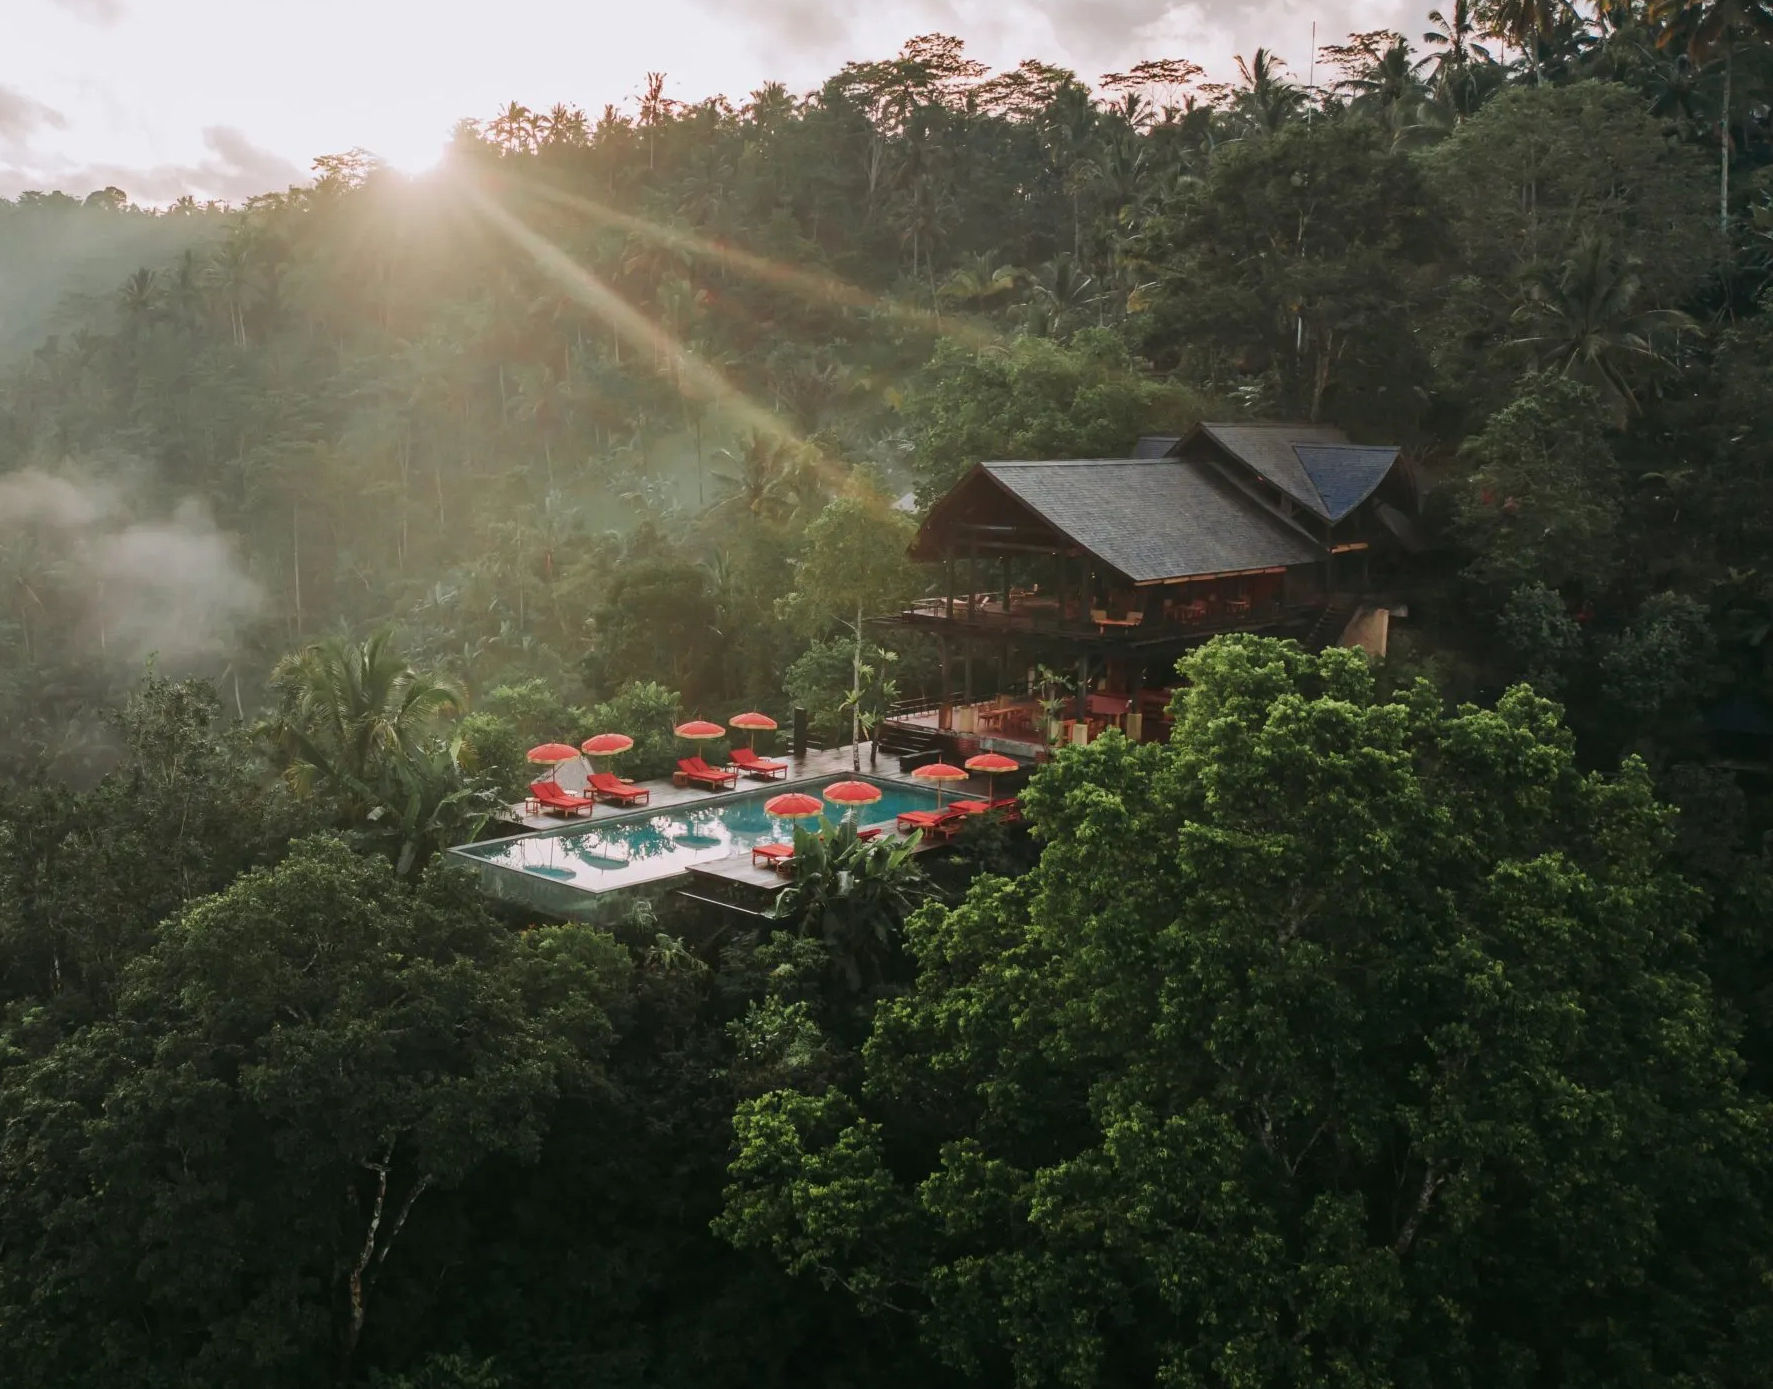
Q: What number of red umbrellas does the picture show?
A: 8